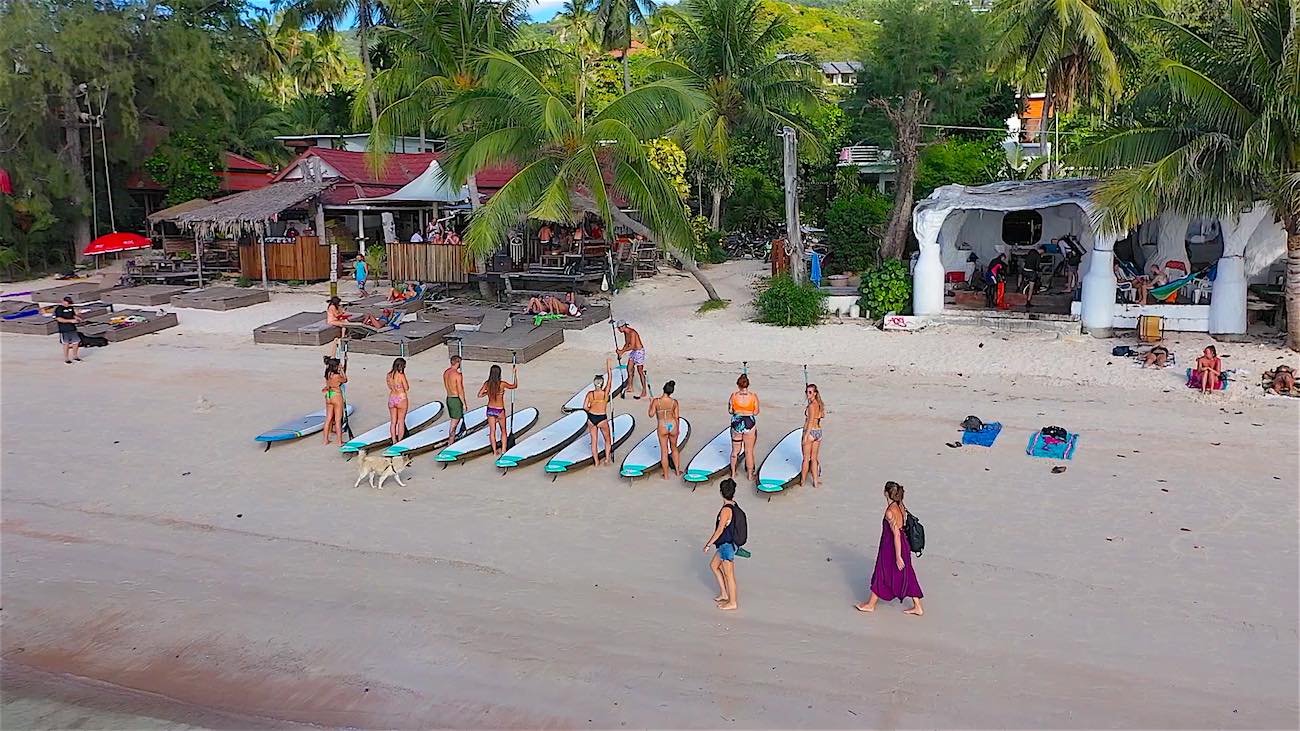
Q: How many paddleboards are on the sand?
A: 10